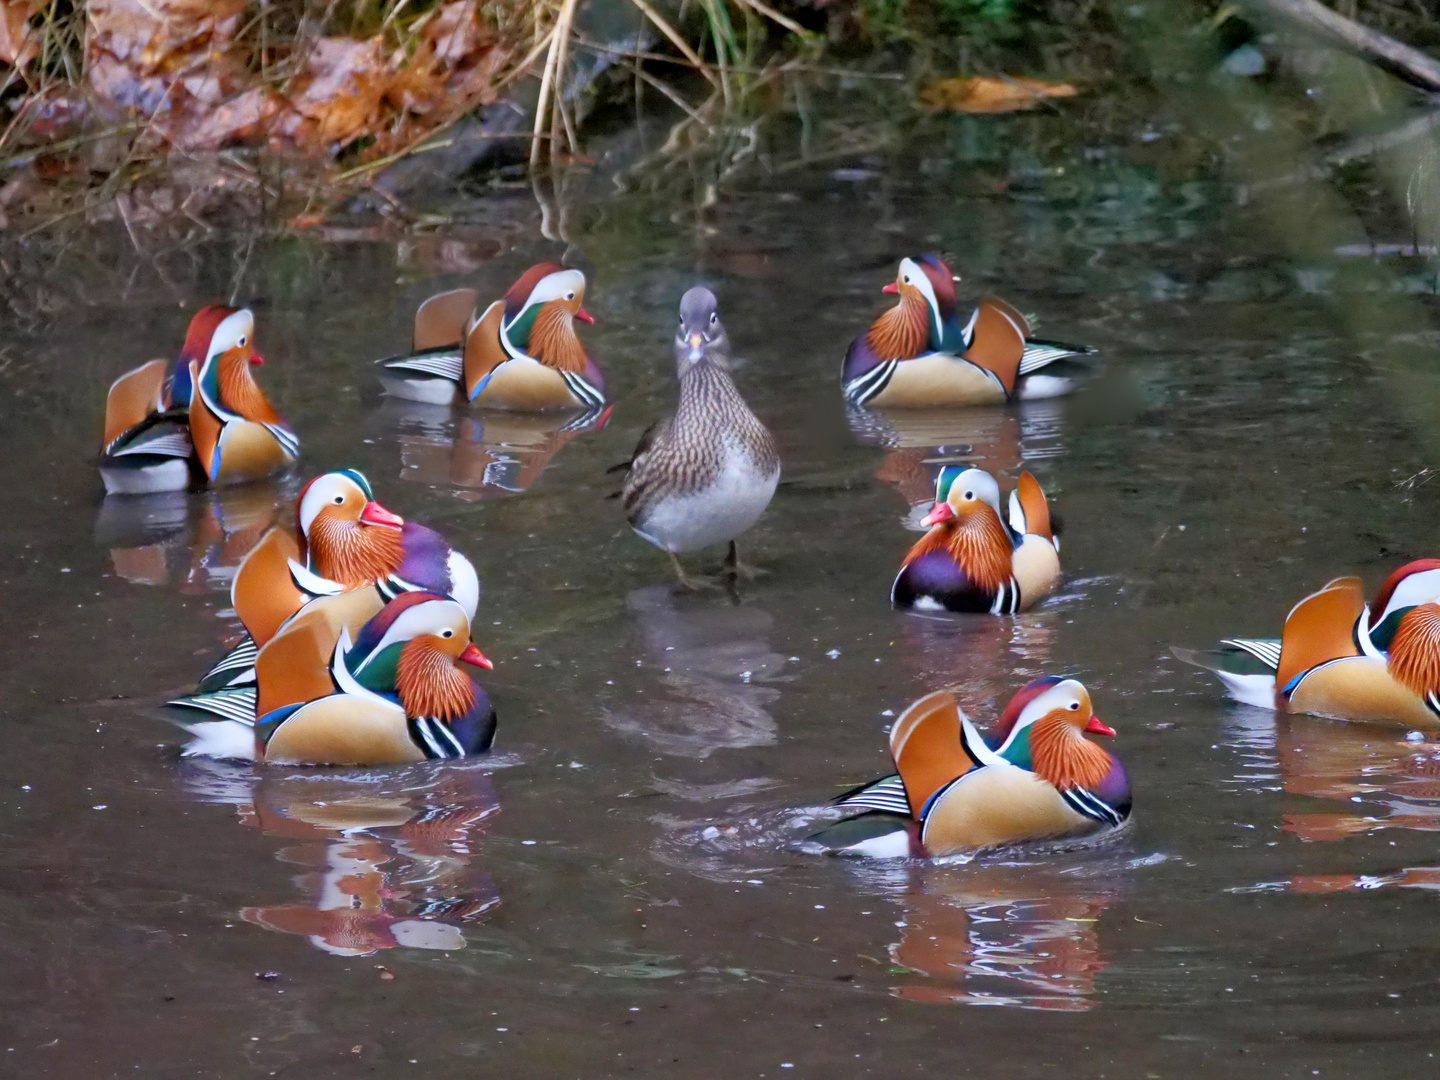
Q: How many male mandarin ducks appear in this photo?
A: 8